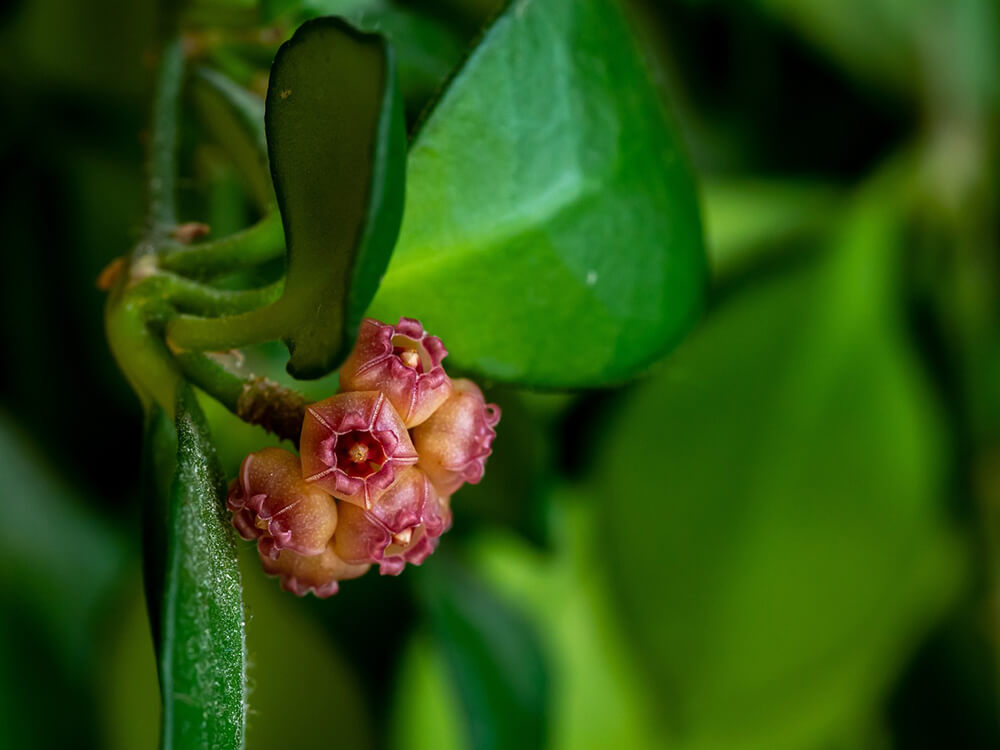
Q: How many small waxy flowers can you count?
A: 6